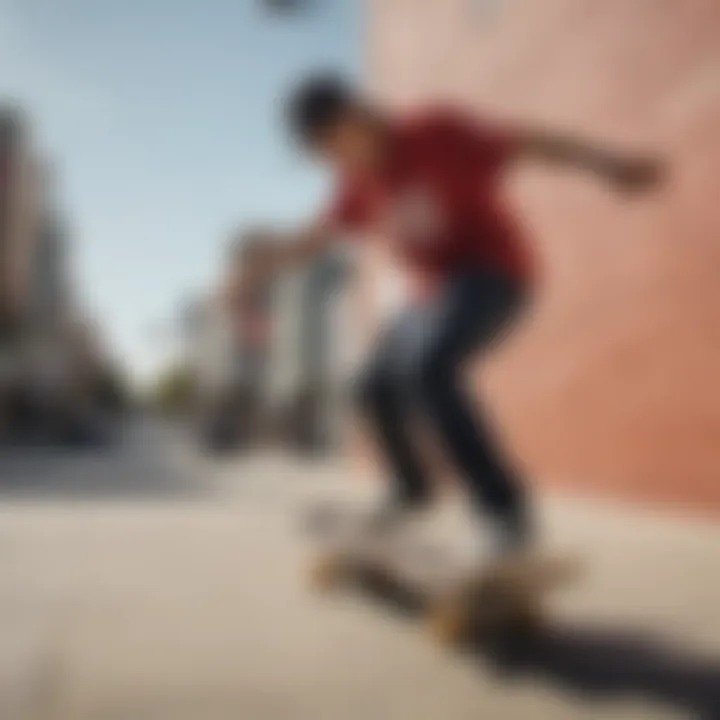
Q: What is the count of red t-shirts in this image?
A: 1